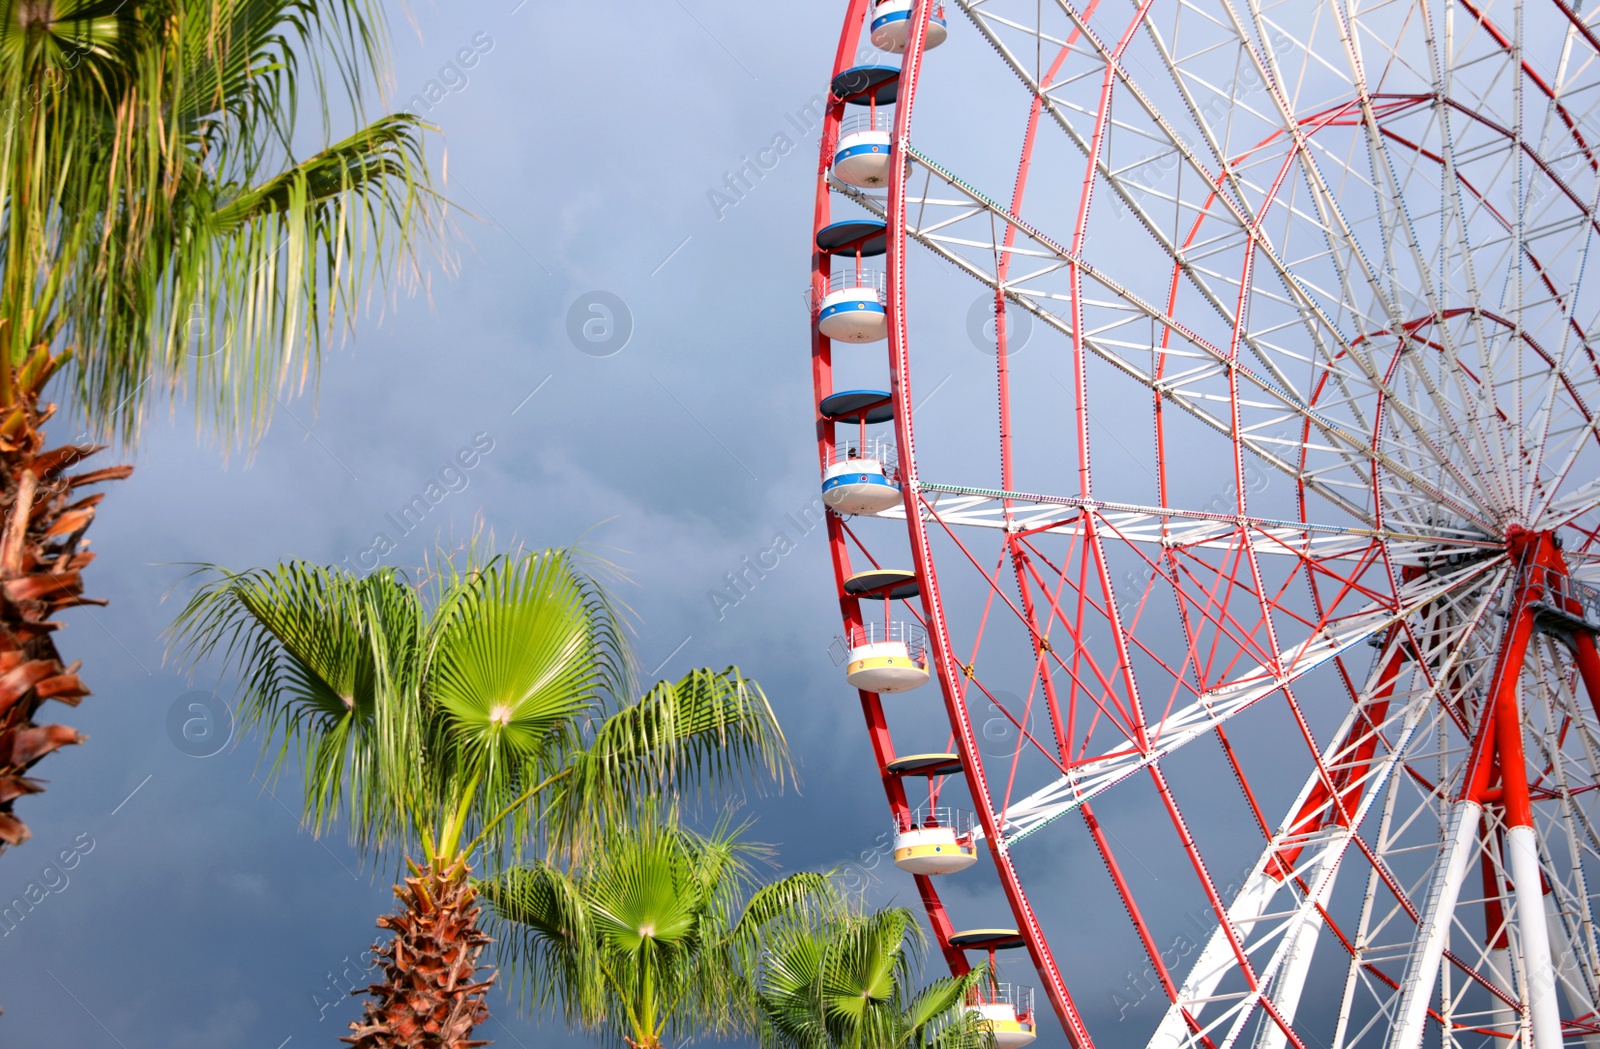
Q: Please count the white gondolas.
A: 7